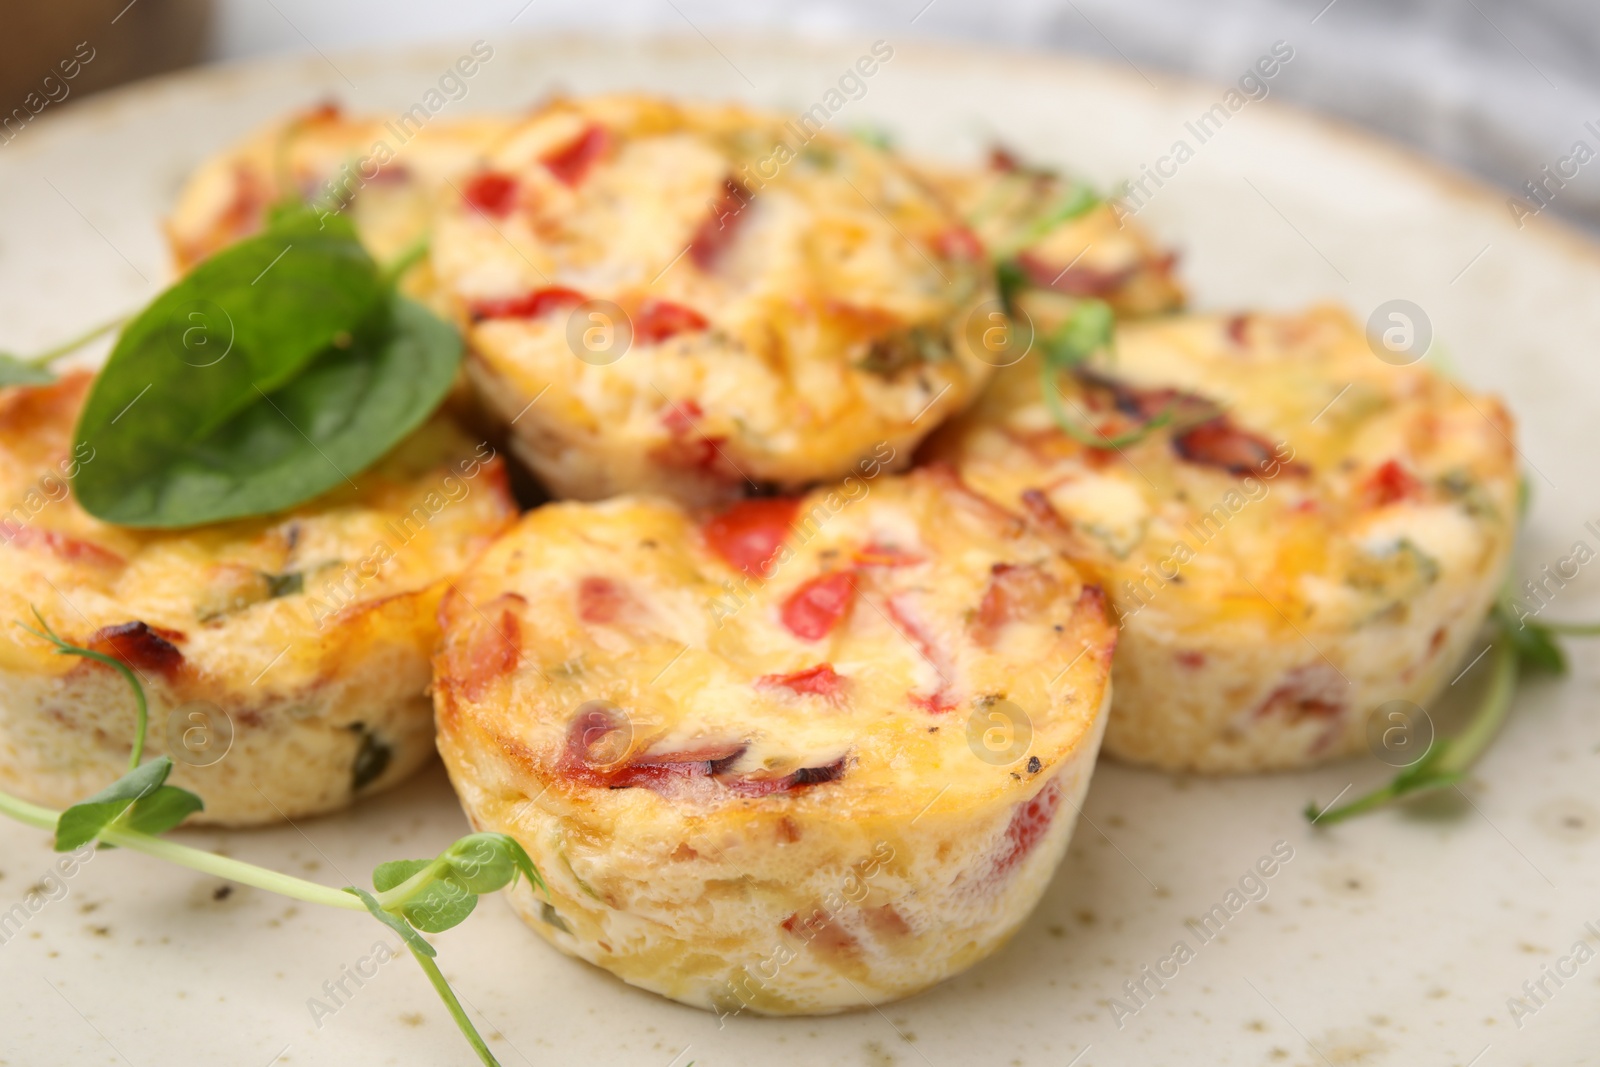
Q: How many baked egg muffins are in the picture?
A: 6